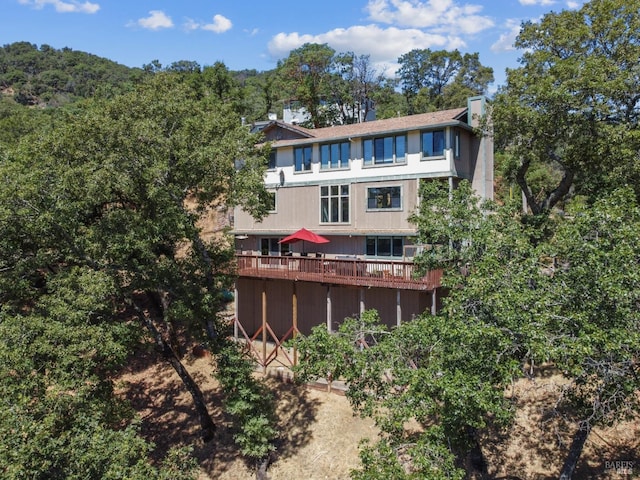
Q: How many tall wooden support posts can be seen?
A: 7